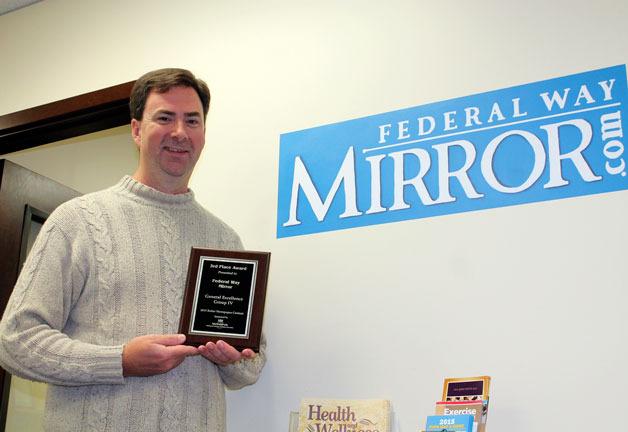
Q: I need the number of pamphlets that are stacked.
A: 3